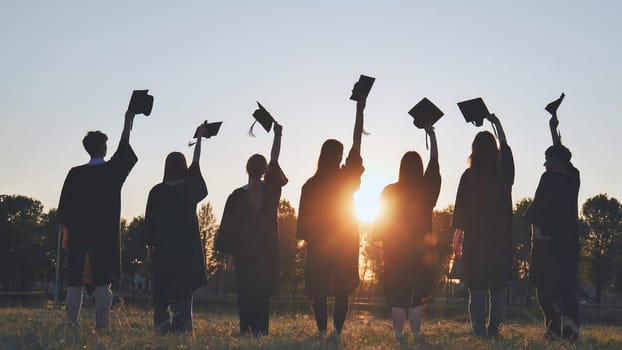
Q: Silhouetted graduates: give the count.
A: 7